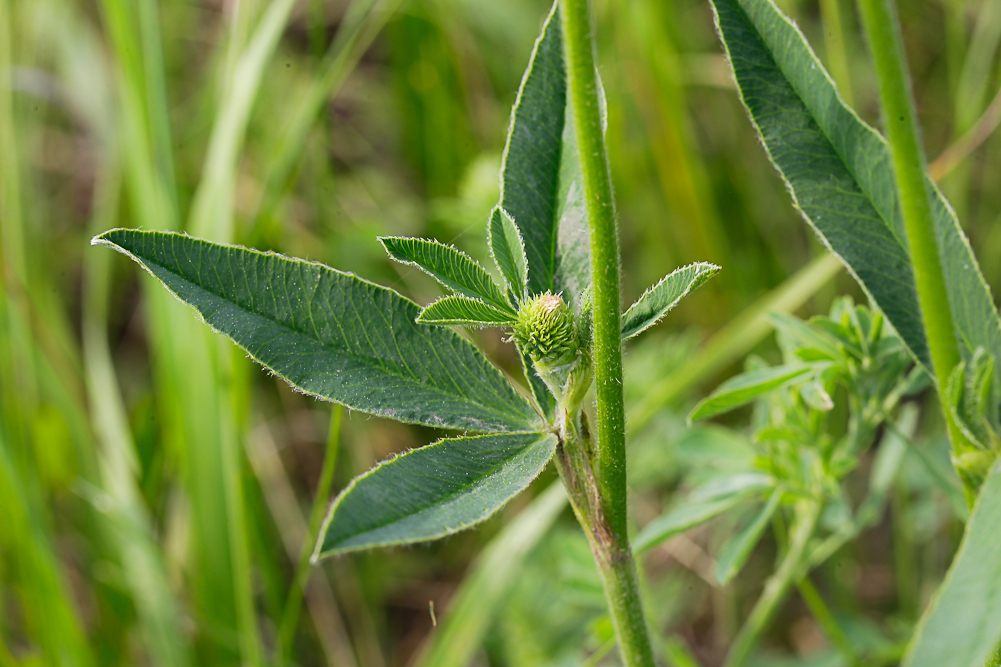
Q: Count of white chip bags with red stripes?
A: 0